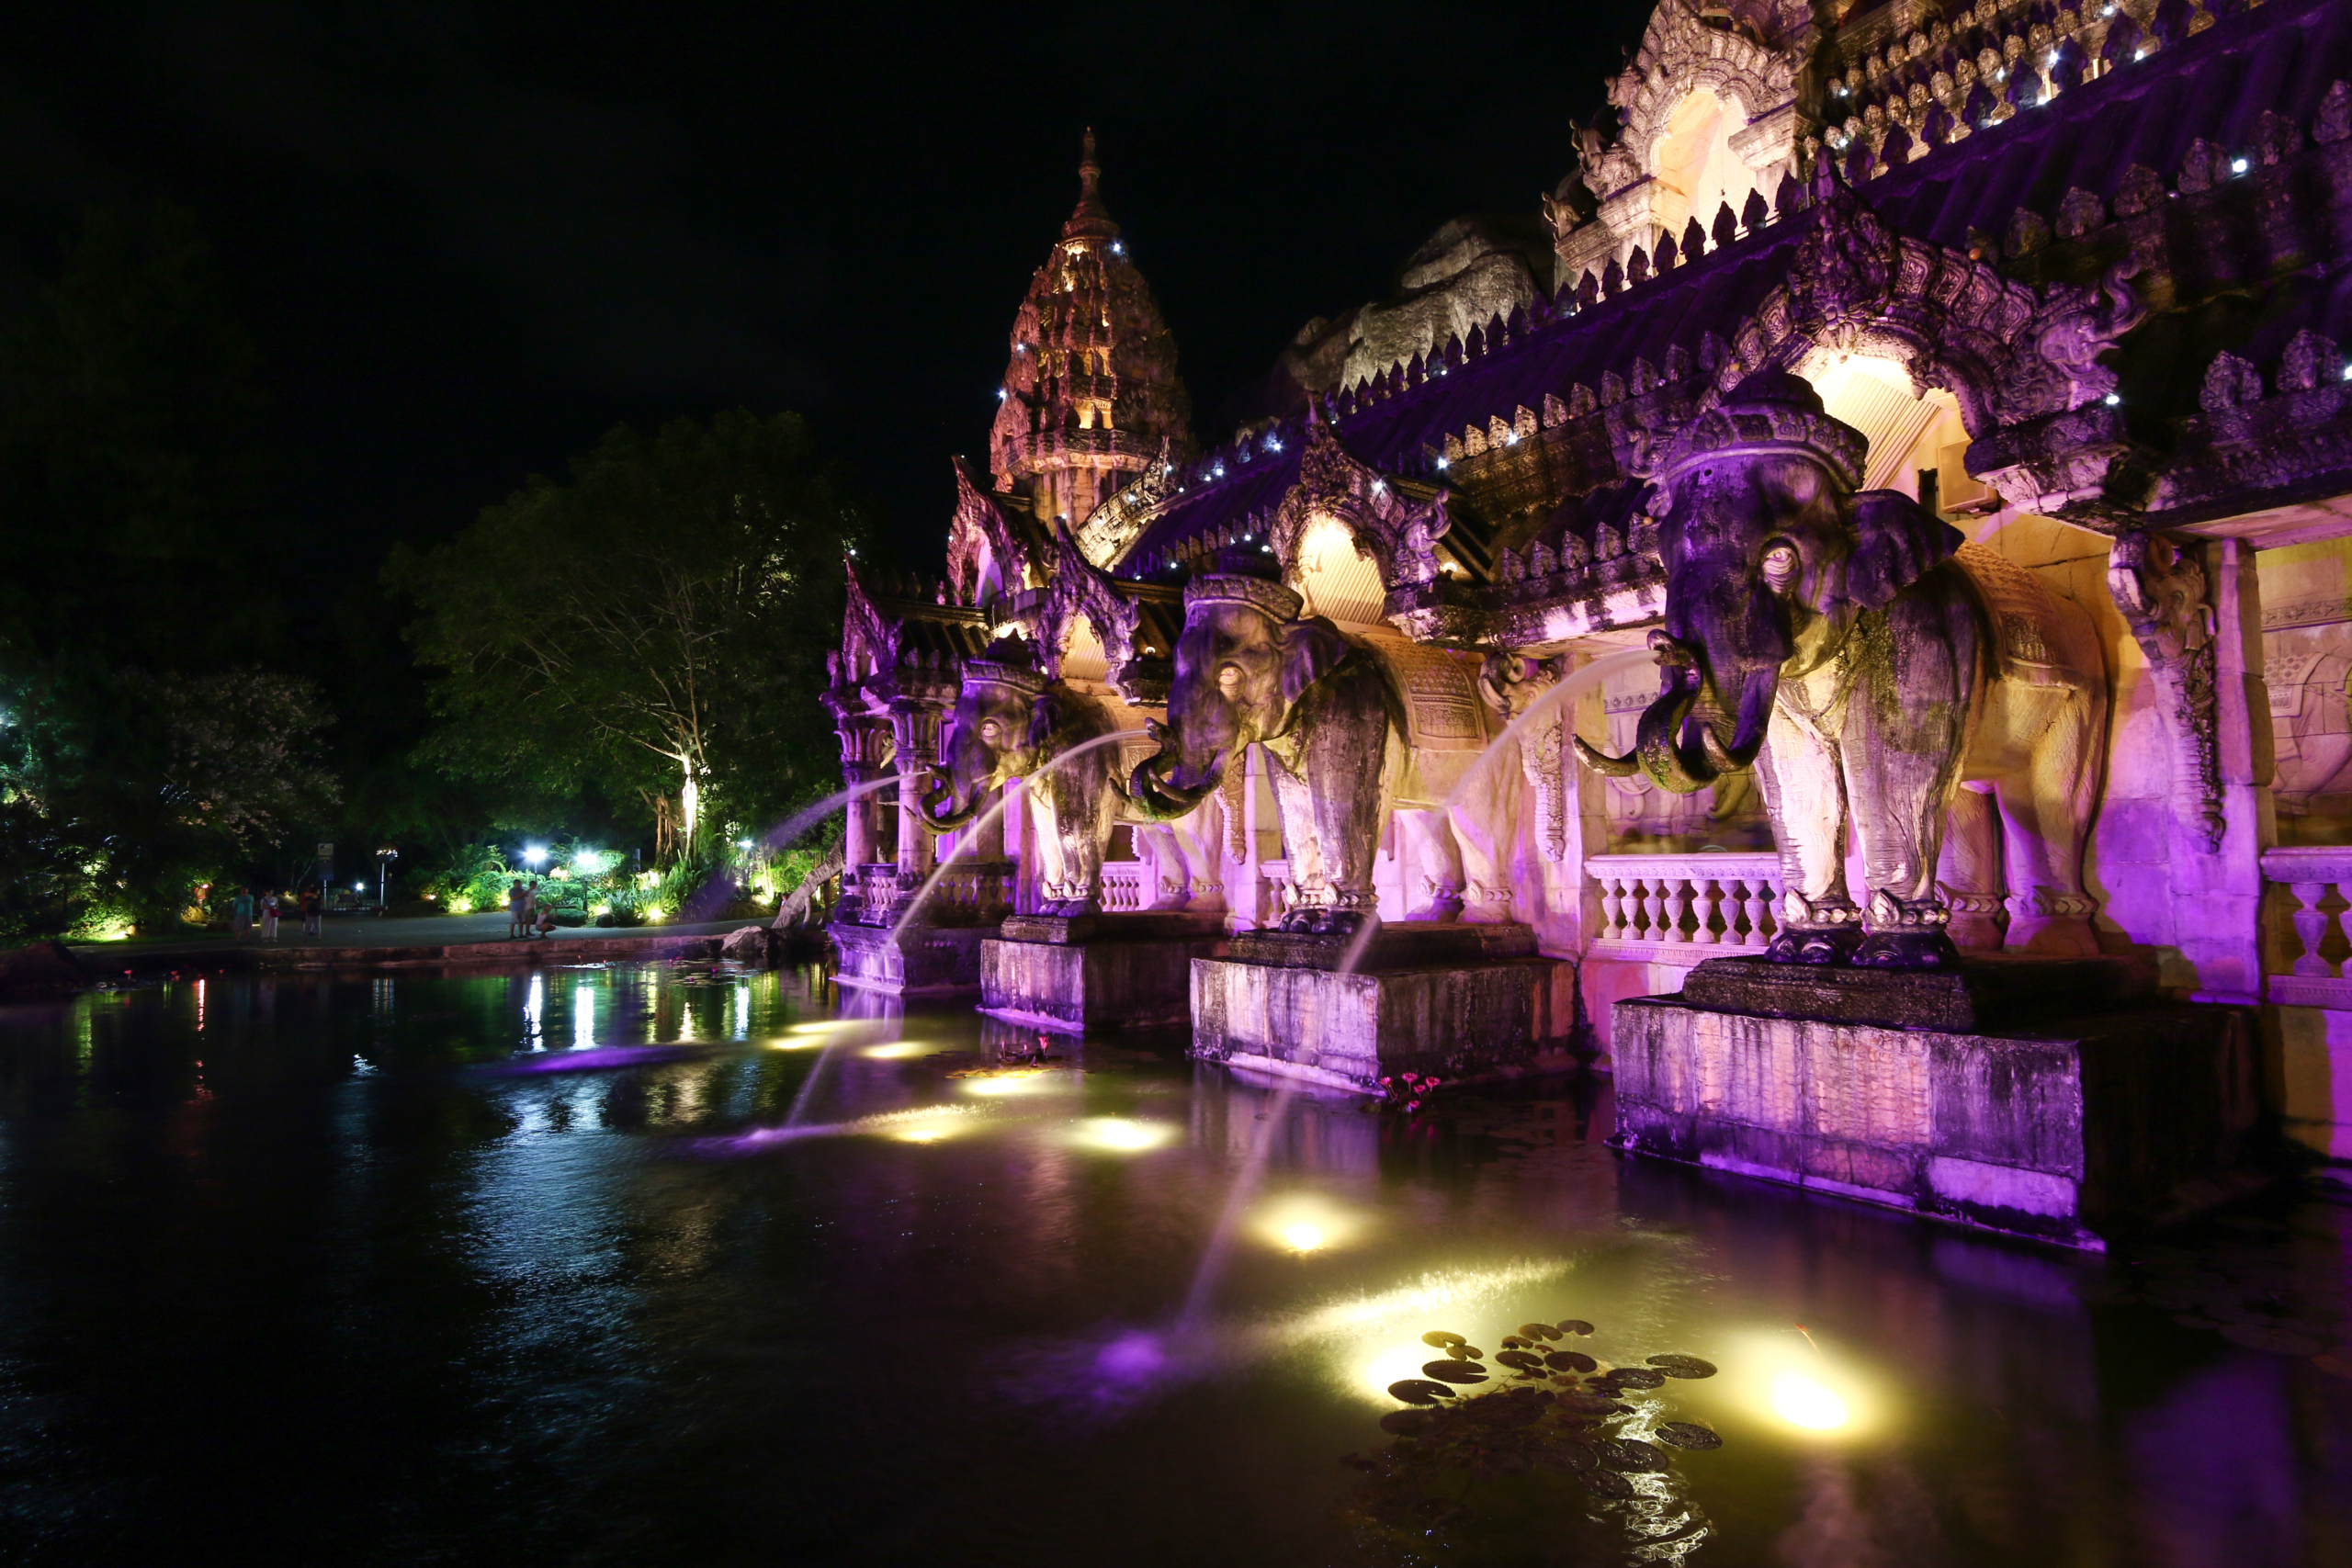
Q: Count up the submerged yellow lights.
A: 9